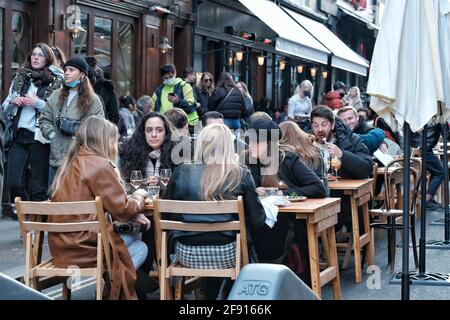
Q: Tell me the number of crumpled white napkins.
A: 1